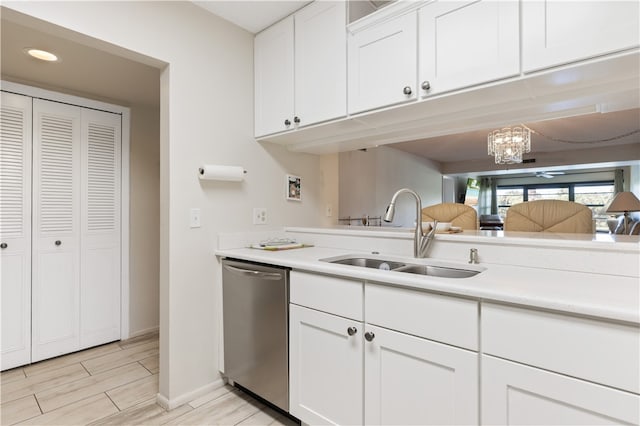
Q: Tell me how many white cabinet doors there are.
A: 8